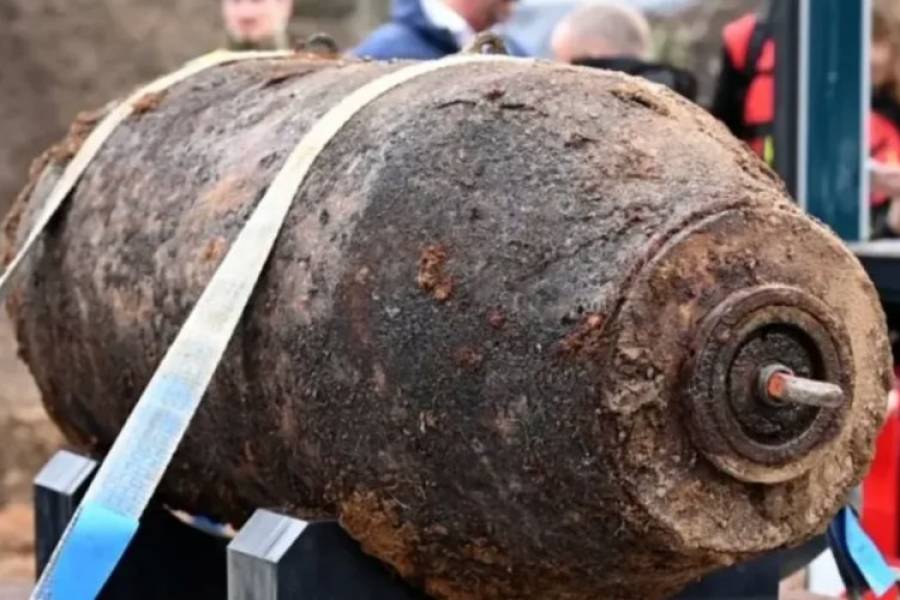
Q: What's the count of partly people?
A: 5